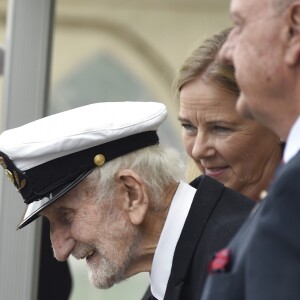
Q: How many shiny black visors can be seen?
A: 1